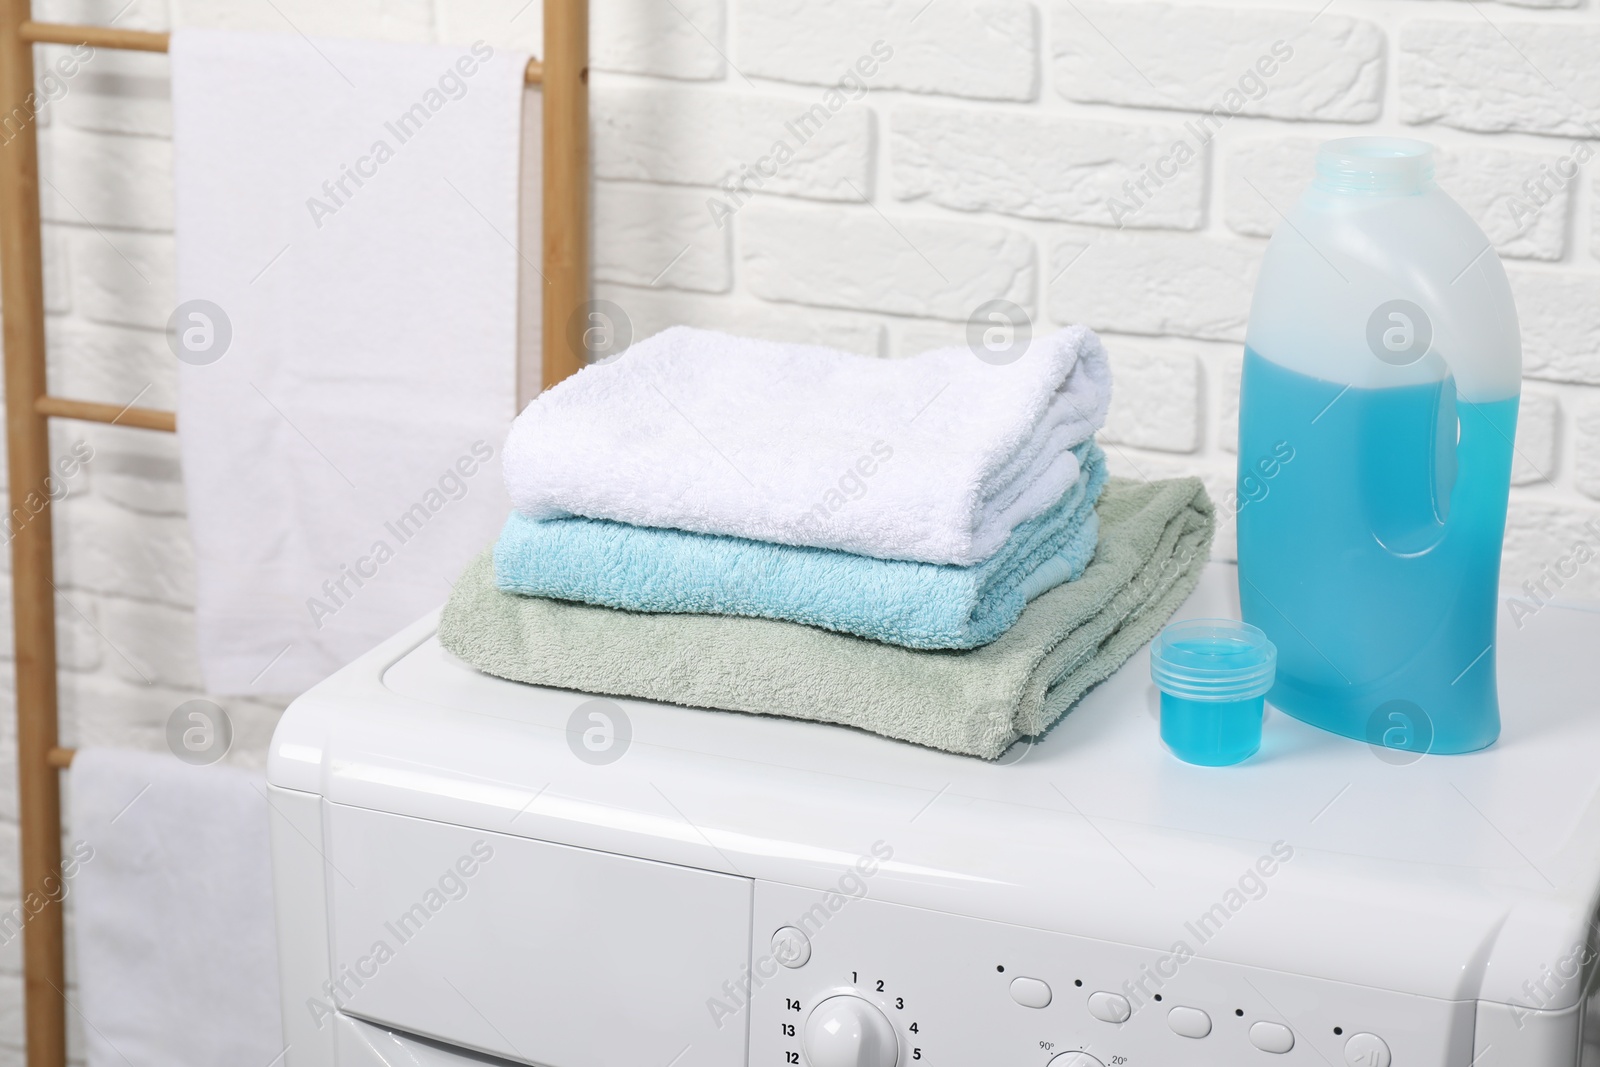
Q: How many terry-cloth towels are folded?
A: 3